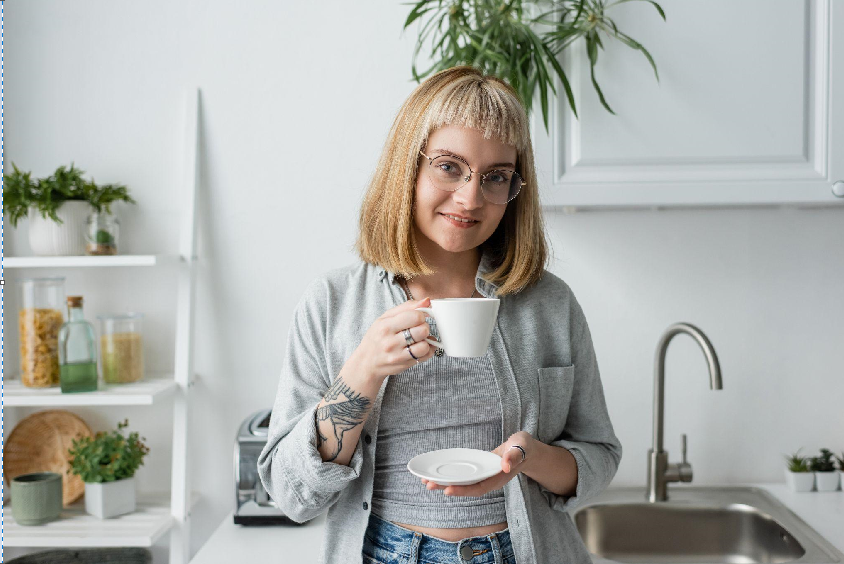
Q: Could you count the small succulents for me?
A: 3